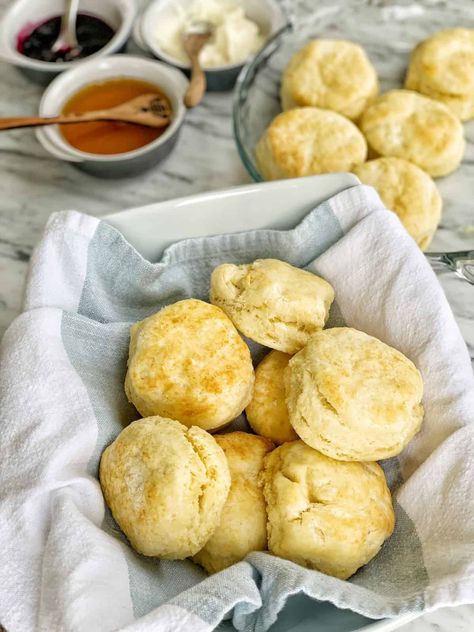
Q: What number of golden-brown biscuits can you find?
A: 12